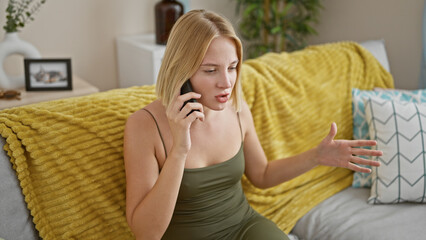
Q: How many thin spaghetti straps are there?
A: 2